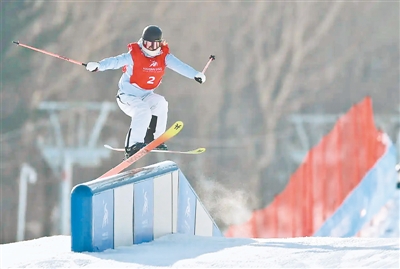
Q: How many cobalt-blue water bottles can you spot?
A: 0